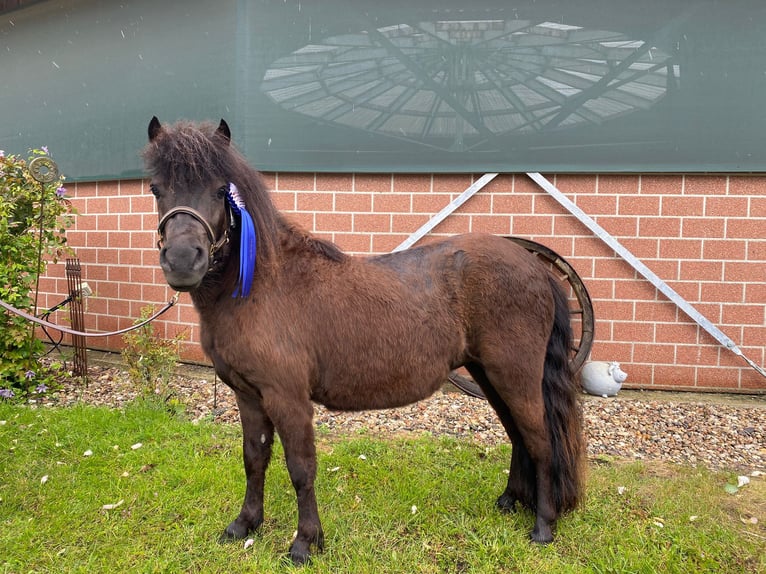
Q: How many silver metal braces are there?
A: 2